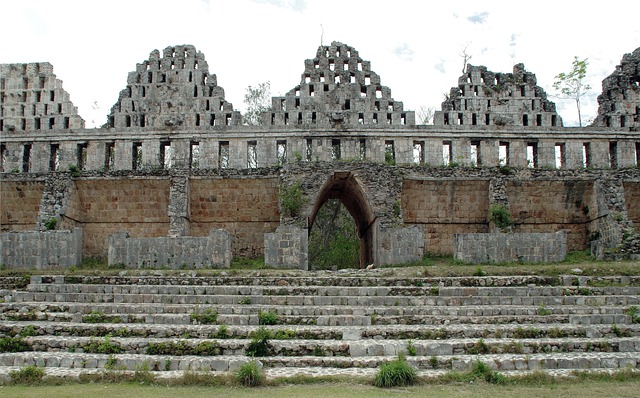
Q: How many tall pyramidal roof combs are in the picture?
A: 5